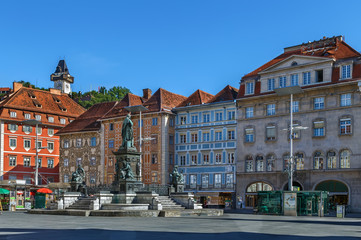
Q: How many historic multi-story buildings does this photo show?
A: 5